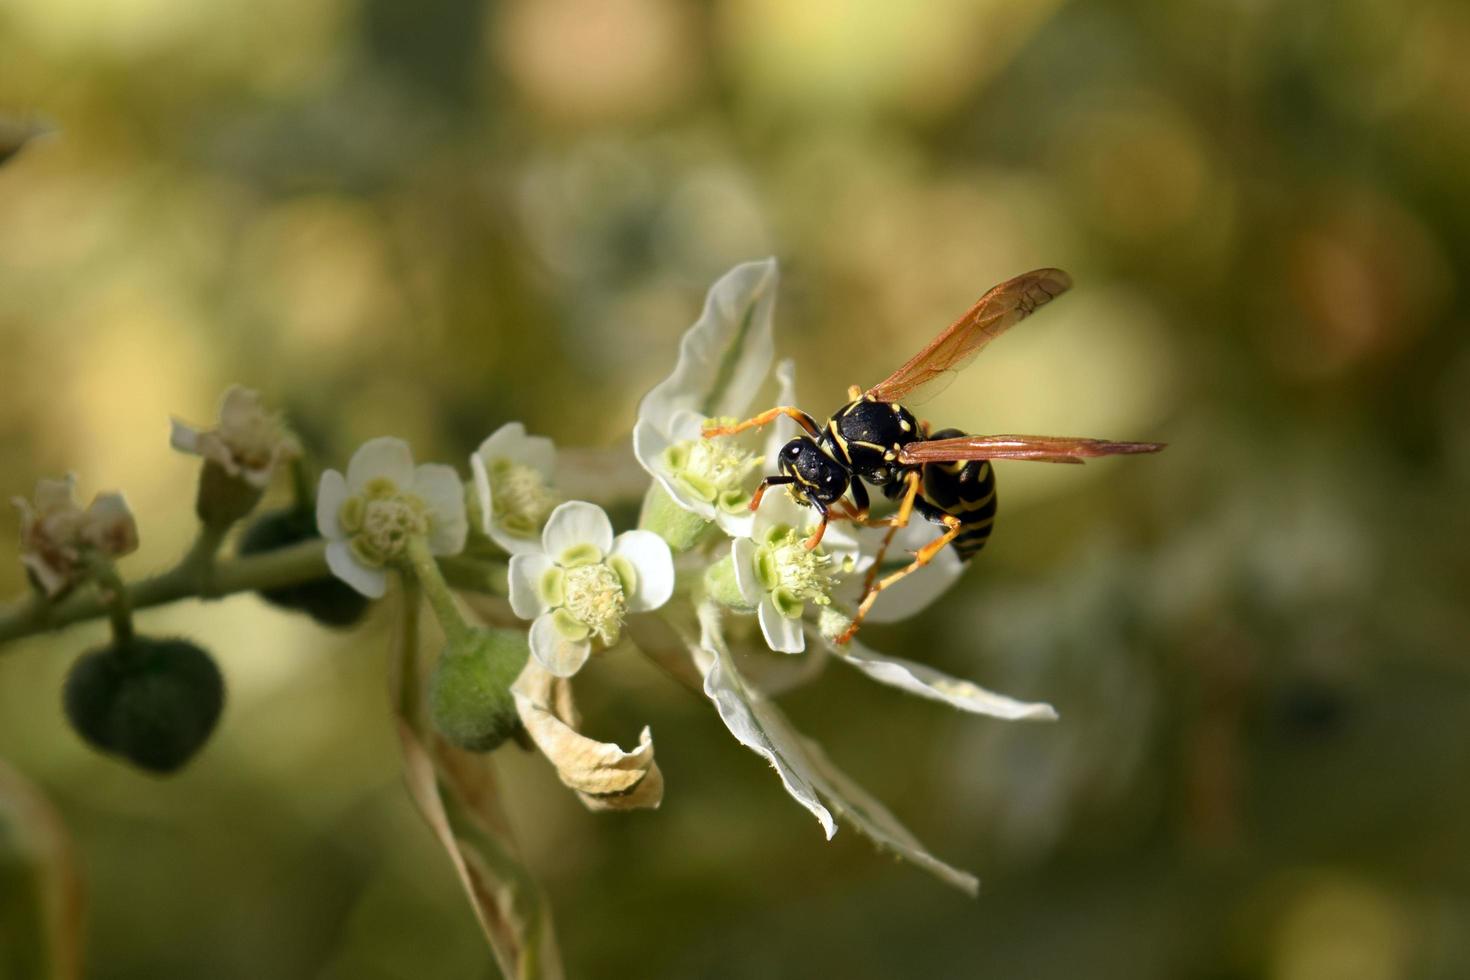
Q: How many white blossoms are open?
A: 5